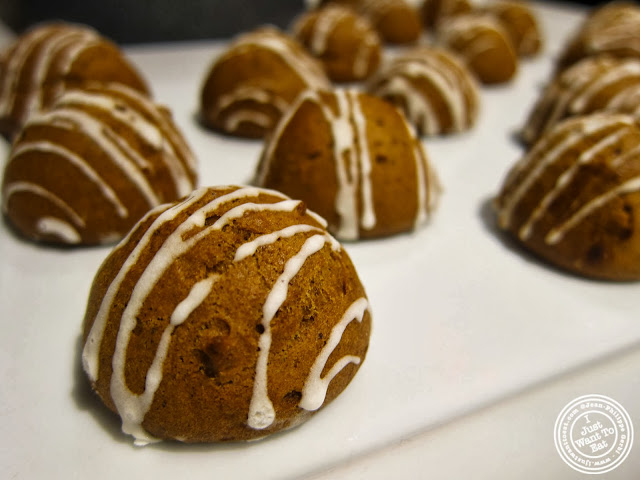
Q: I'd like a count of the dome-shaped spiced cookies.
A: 14